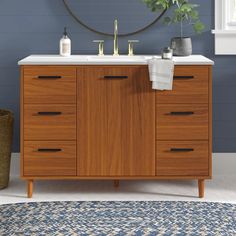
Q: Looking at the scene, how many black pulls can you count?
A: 7